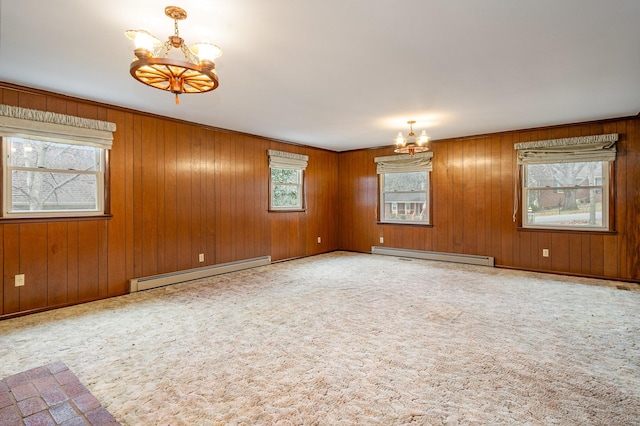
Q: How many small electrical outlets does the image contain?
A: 5